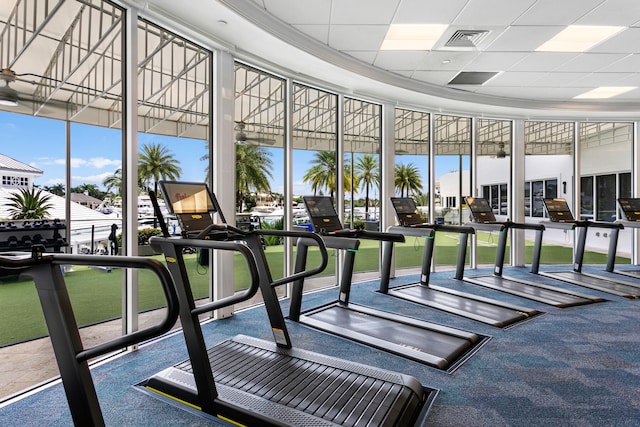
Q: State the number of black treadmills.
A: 7